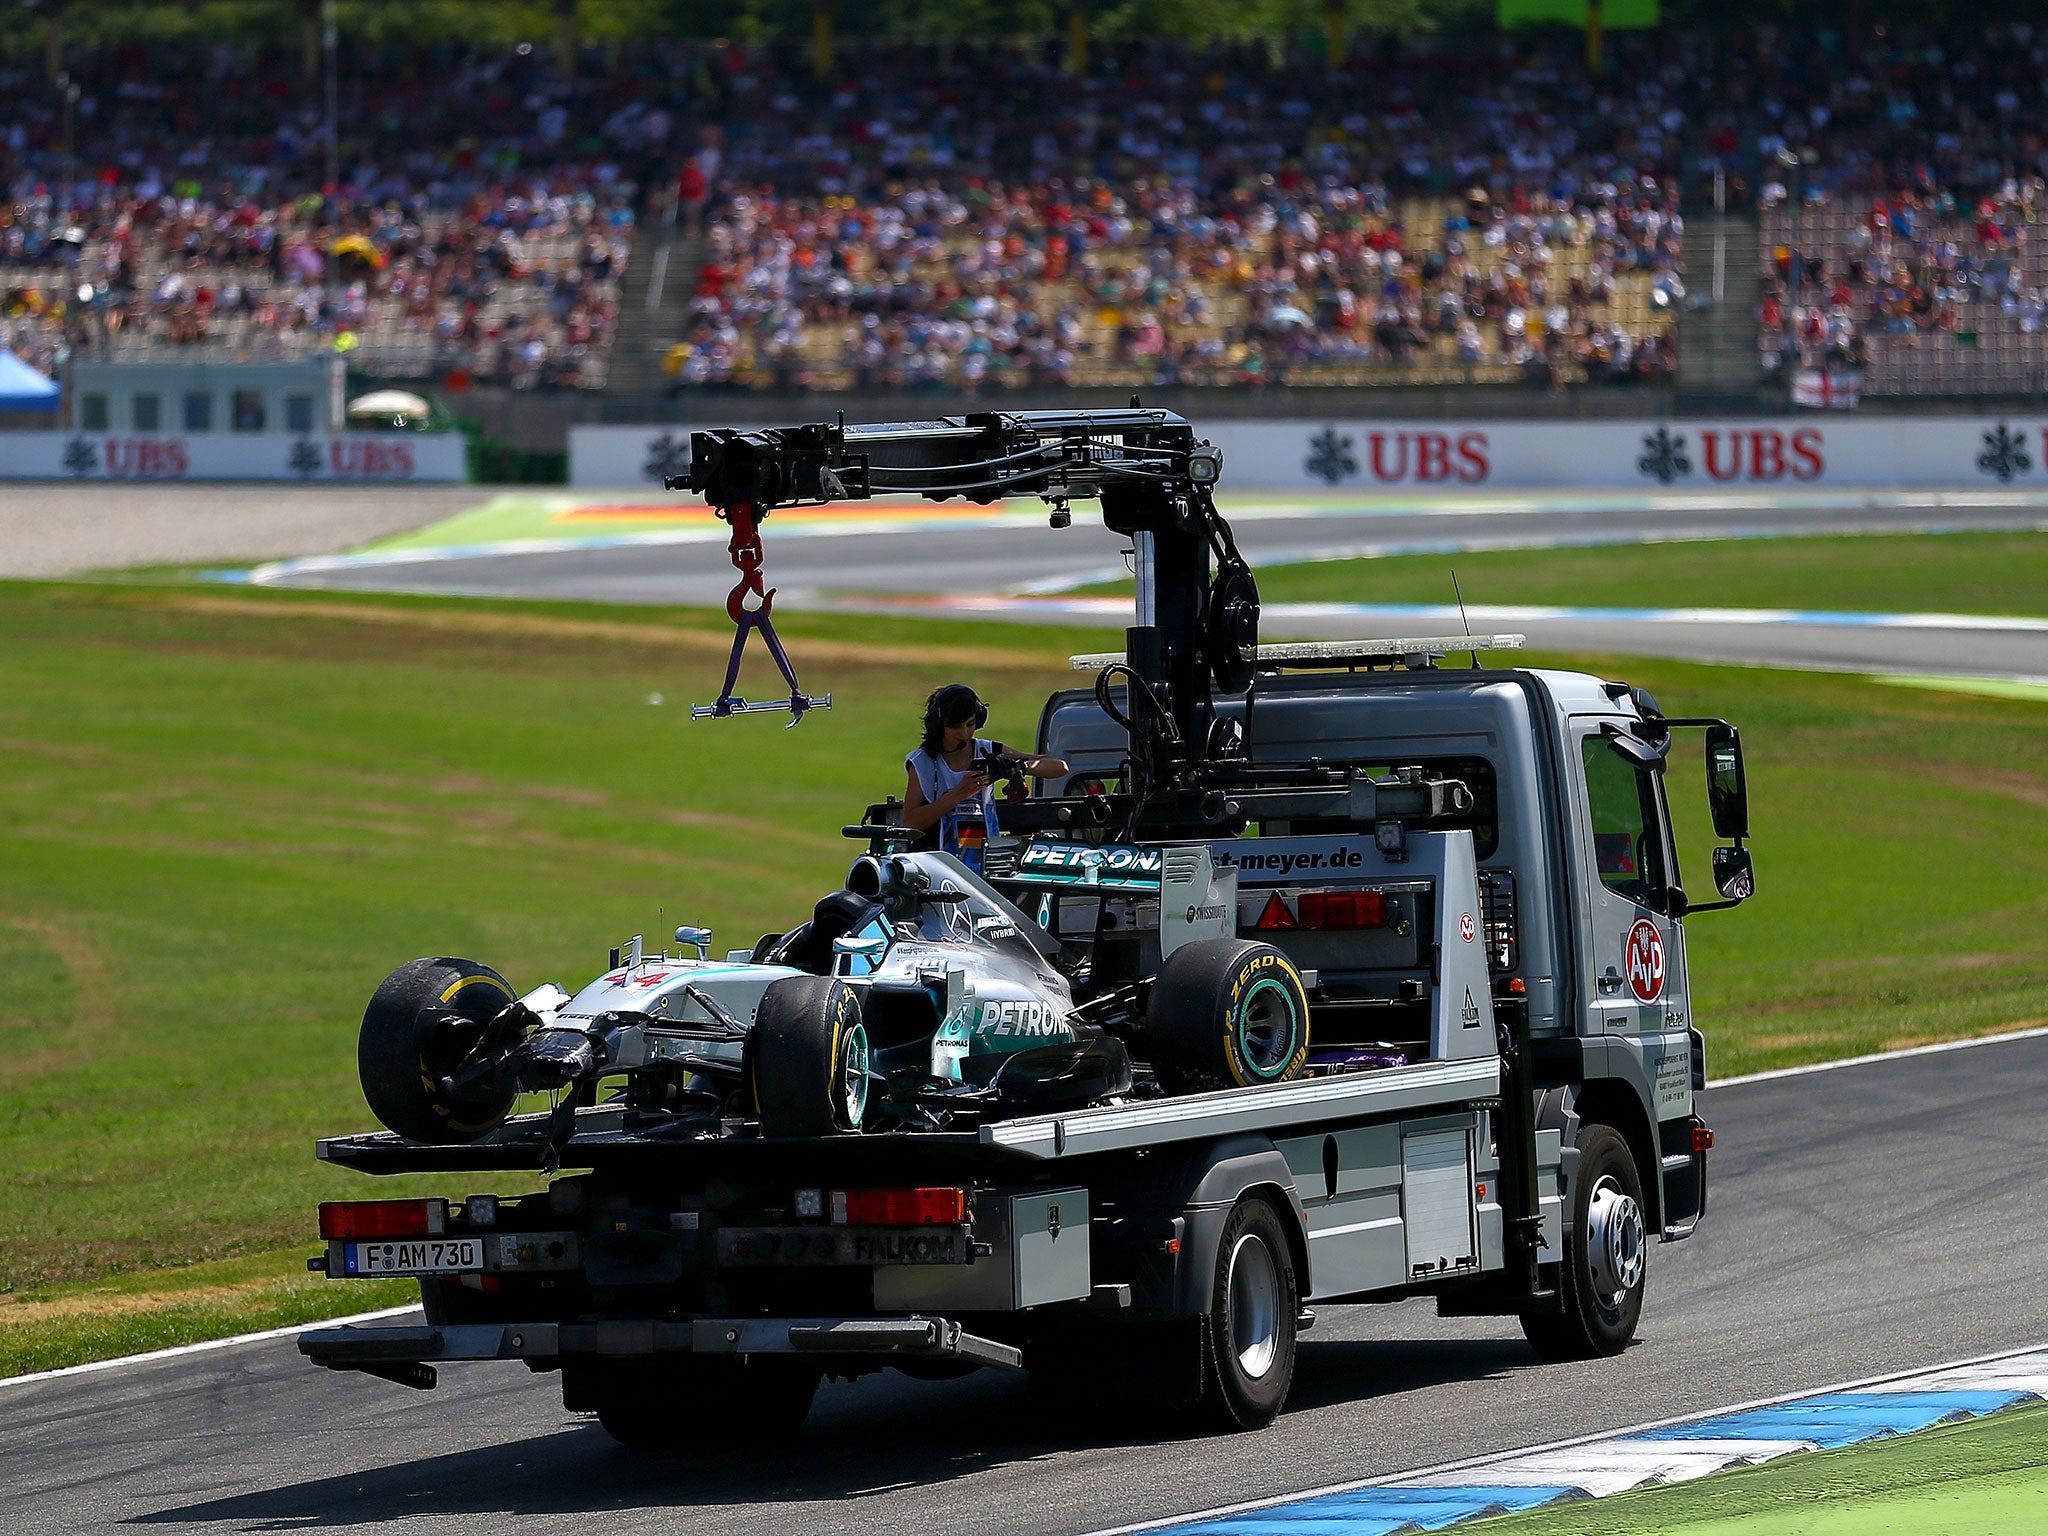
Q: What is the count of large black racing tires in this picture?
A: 3